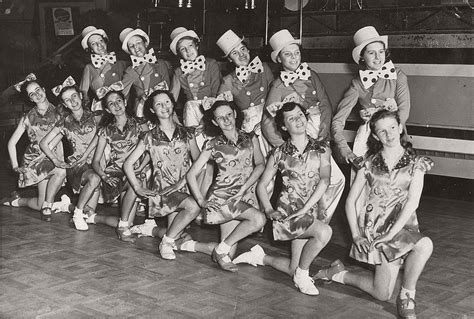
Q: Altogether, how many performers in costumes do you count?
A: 13